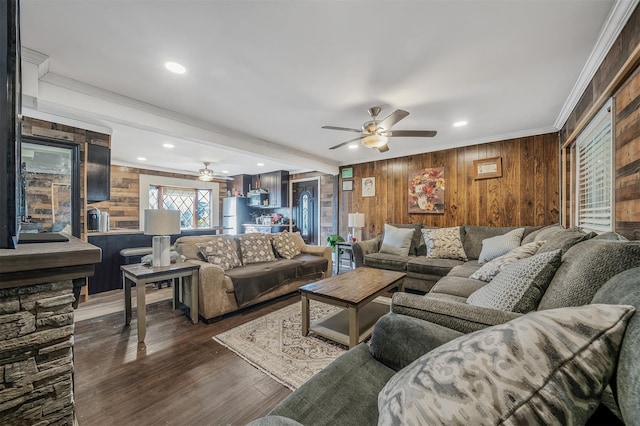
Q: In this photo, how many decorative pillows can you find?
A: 9